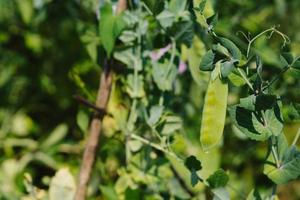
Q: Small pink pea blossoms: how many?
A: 2